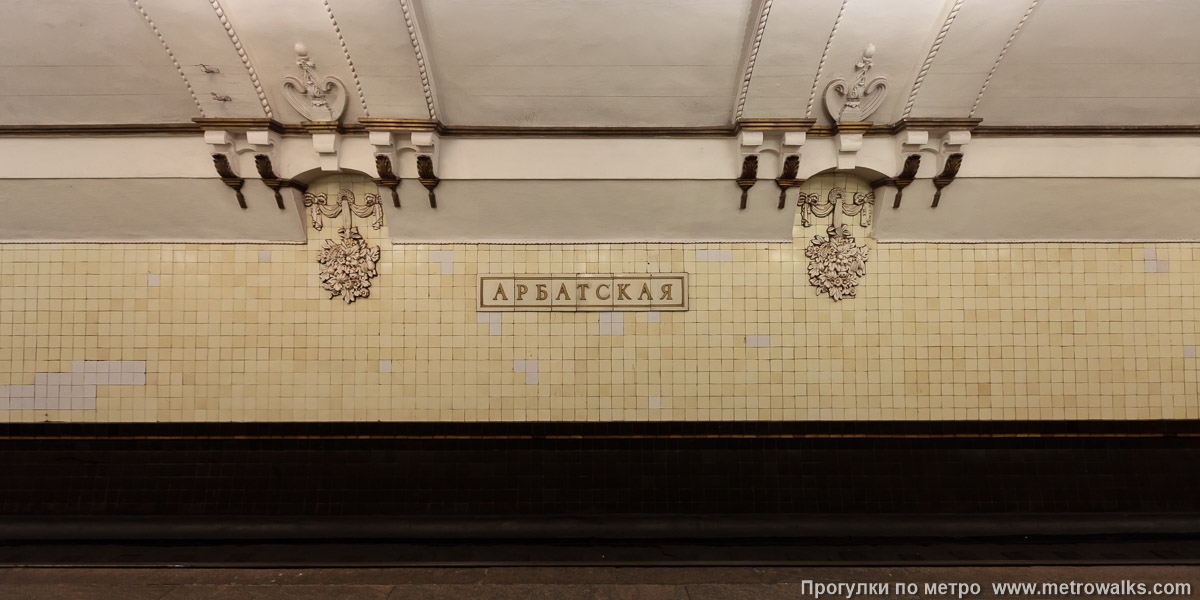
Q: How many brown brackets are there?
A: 8